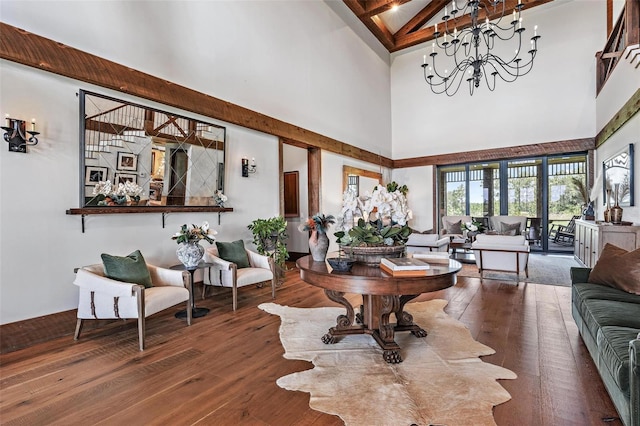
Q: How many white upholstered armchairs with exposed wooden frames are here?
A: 4